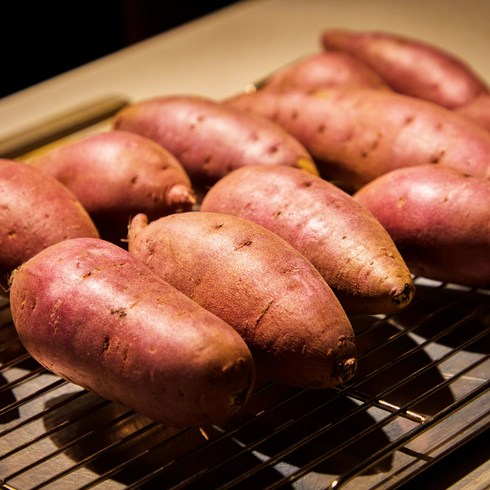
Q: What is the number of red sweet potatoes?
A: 11